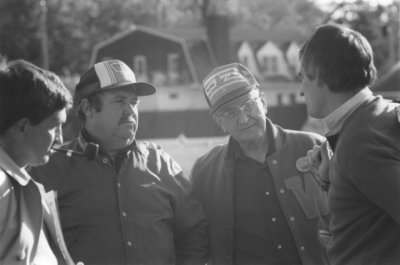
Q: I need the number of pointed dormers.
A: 3